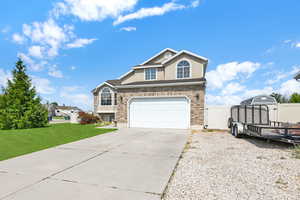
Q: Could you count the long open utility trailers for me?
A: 1